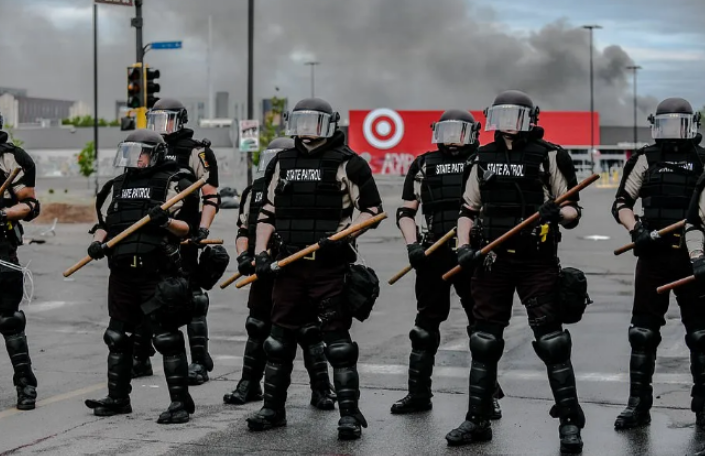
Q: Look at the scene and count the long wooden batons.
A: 9